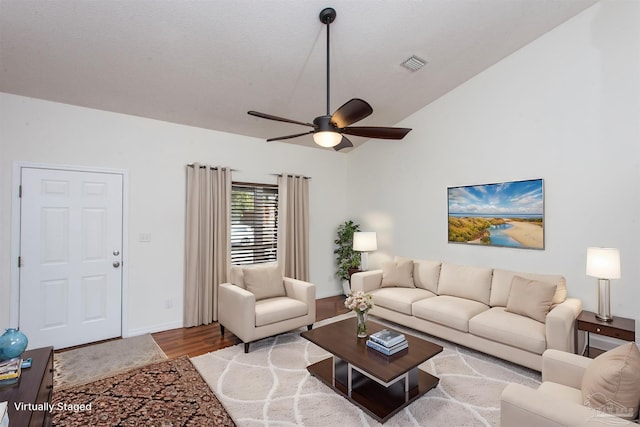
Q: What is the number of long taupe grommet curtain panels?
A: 2